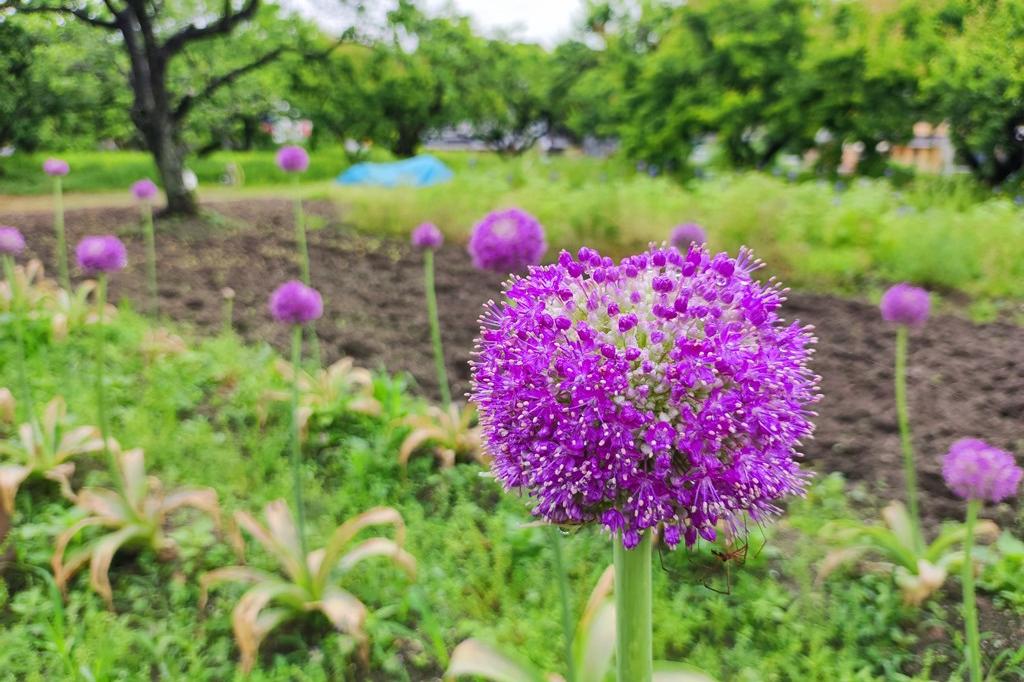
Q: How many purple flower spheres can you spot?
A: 12